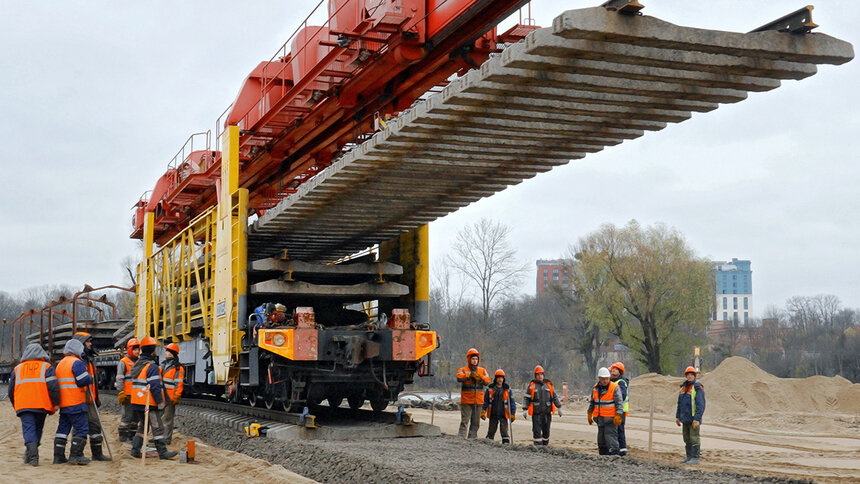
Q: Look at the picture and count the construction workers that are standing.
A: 12